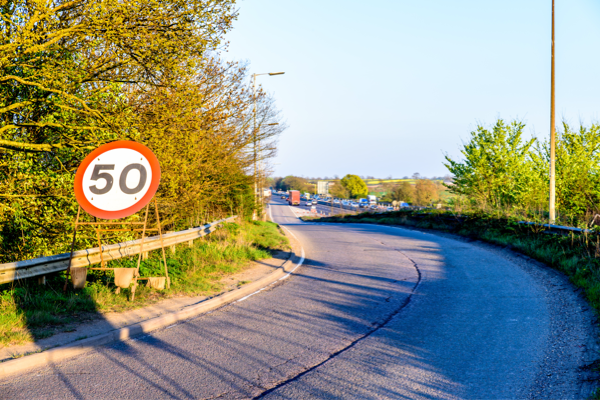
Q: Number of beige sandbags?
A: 3